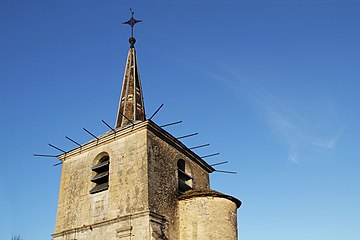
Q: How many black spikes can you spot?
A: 14